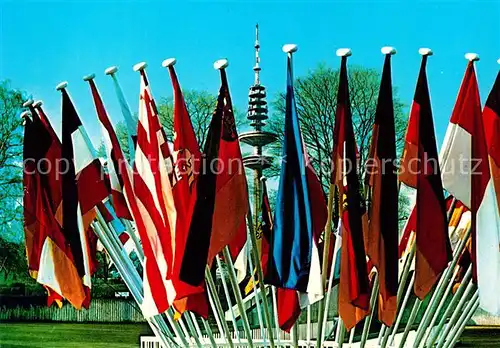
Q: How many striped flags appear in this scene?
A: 1